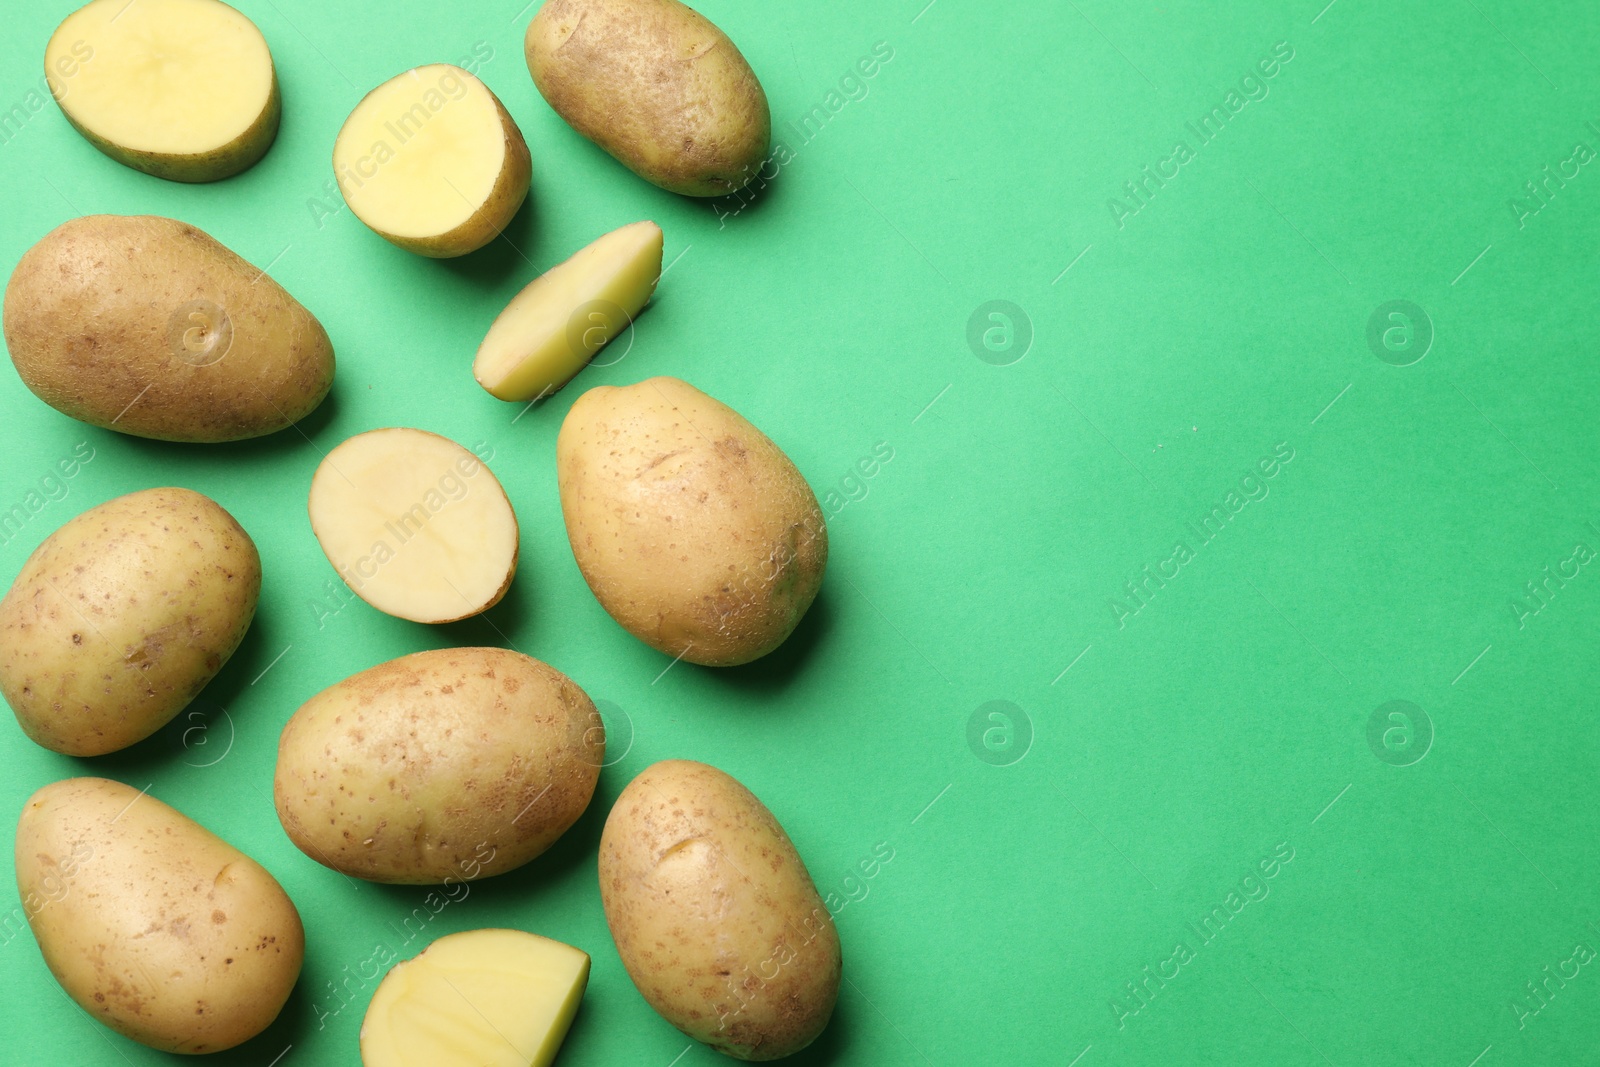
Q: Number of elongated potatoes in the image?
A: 7